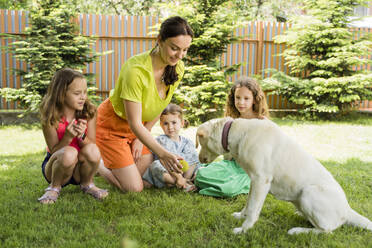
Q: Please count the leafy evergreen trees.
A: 3